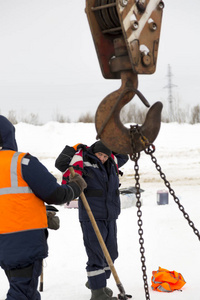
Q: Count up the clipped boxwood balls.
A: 0